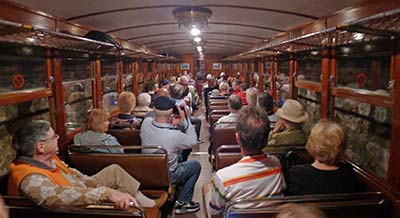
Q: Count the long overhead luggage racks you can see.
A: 2